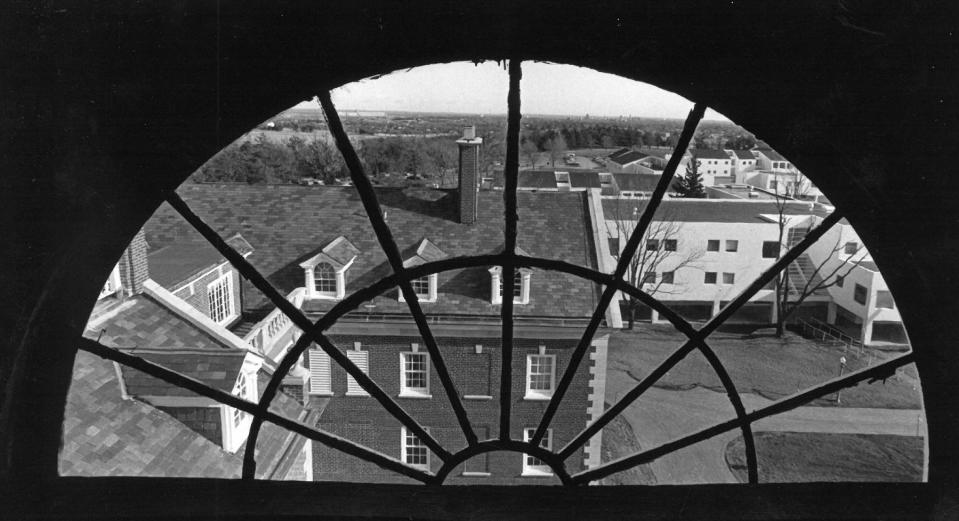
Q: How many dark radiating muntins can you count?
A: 7